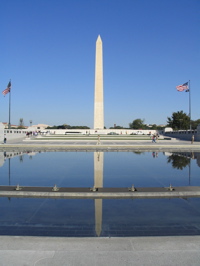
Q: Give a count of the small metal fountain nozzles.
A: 5